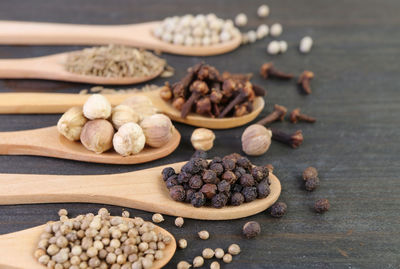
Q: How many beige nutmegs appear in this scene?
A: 9